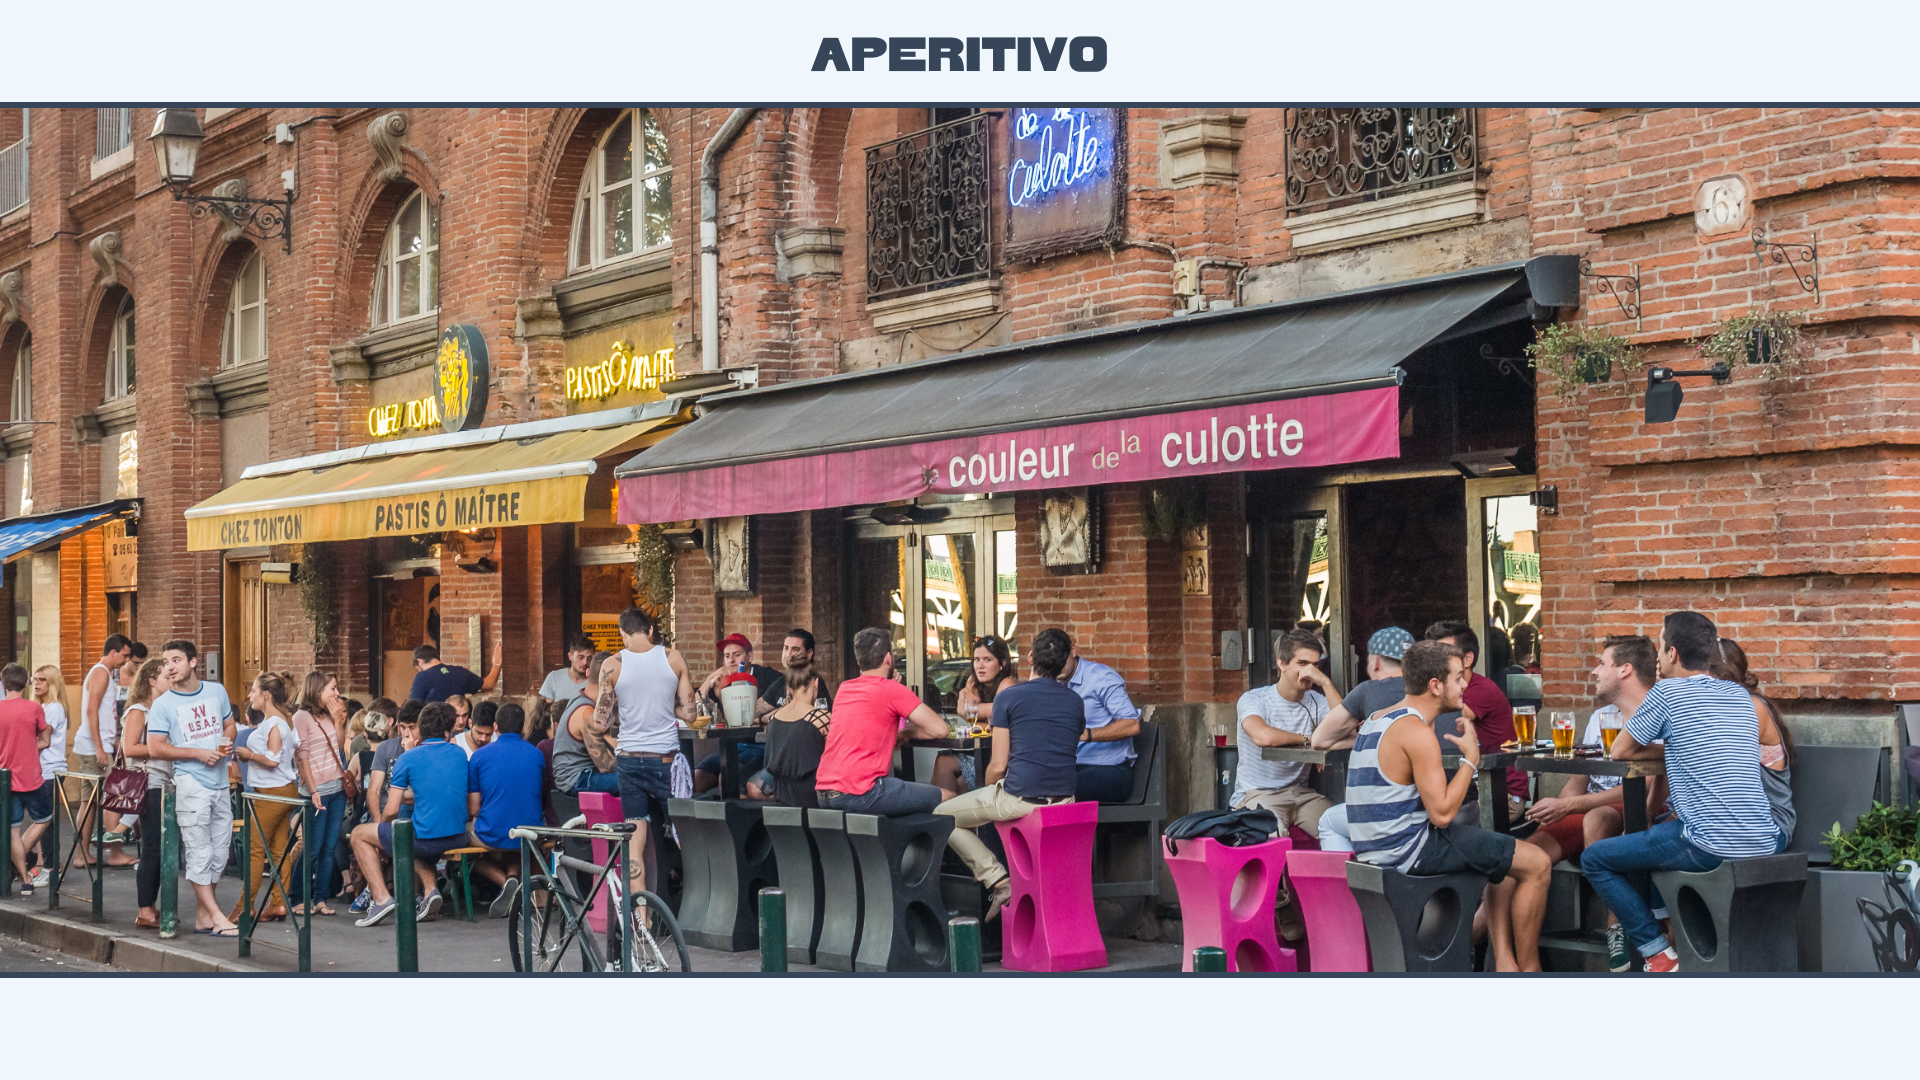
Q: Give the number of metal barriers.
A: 3